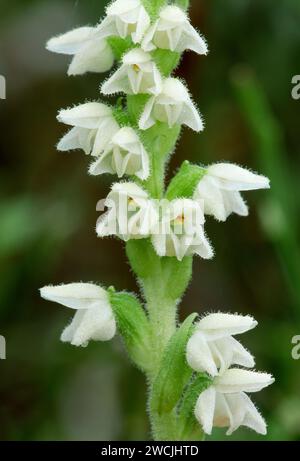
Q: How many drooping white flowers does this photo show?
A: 13